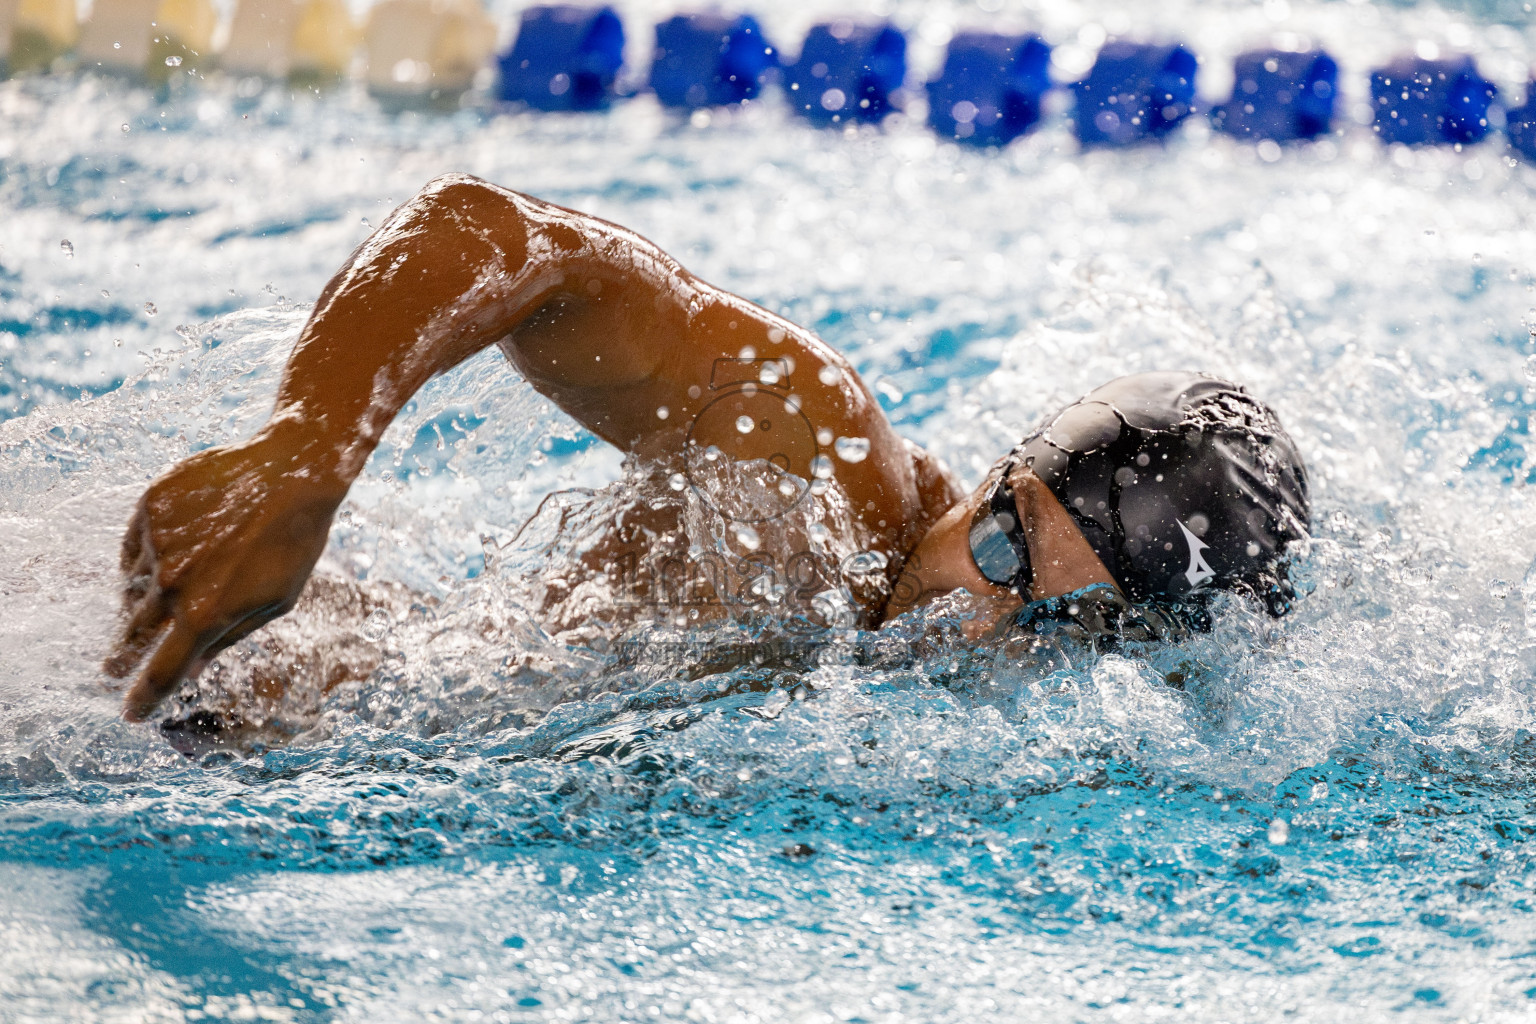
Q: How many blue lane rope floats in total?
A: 8